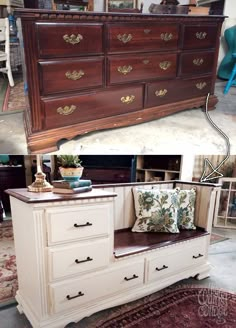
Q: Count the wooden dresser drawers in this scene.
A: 12